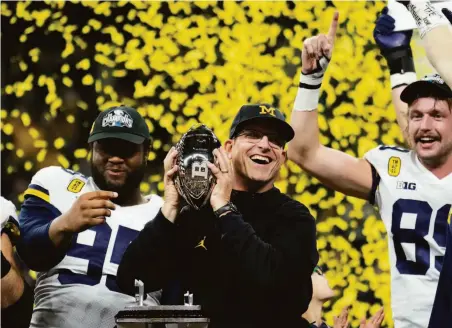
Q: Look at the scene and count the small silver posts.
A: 2